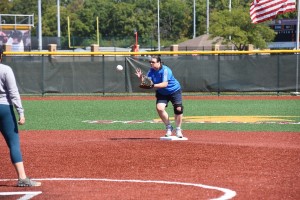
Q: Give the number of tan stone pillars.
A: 7